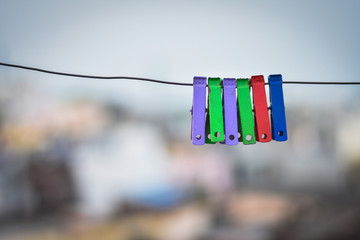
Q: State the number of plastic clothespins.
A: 6